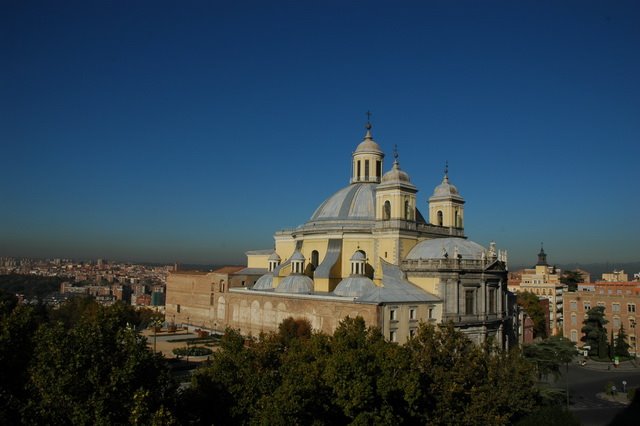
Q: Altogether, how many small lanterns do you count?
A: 3